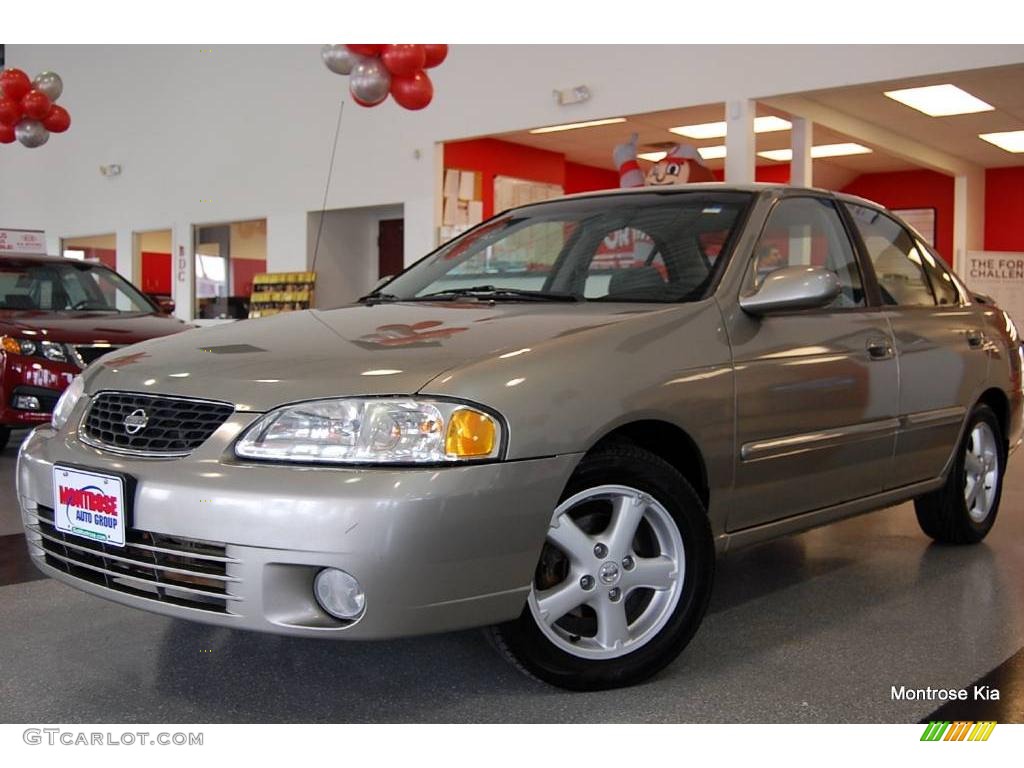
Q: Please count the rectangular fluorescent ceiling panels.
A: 6